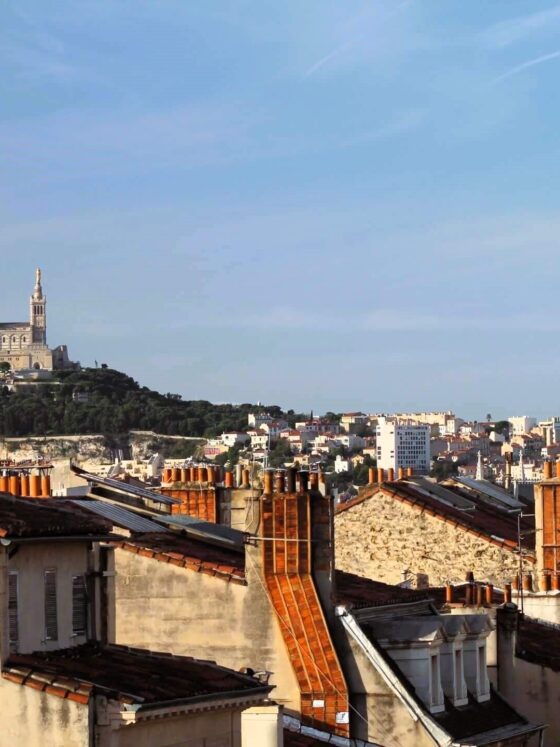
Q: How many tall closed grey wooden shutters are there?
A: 3